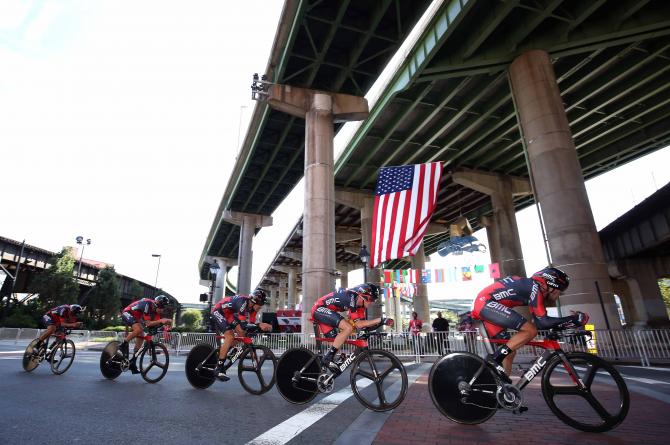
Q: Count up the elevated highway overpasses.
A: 2